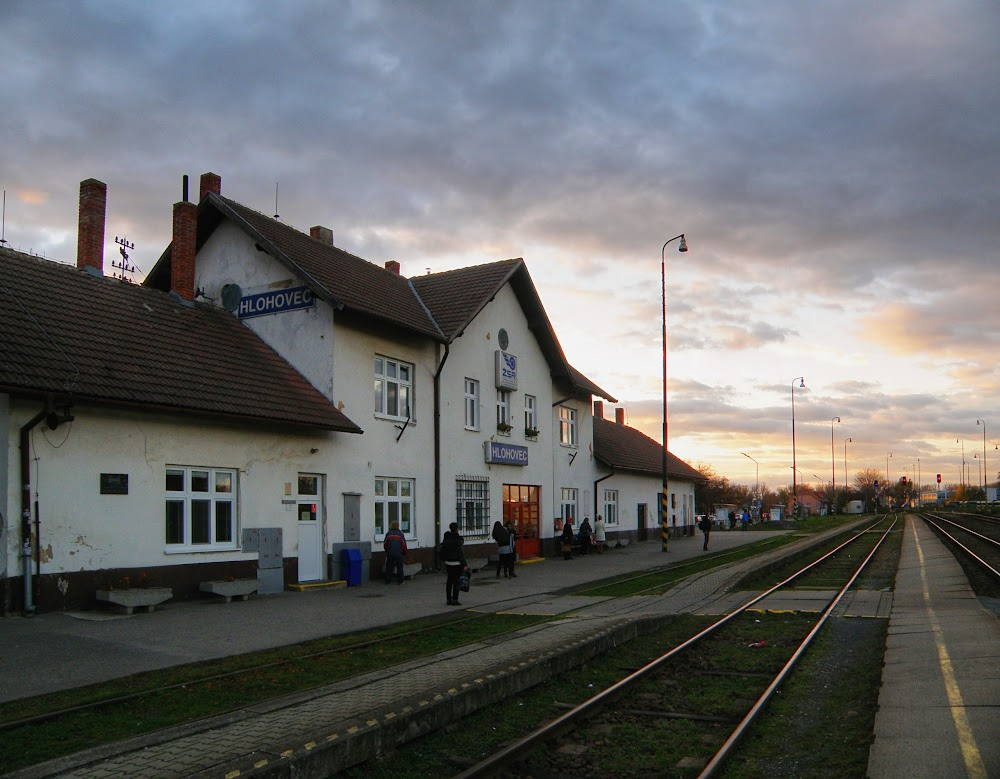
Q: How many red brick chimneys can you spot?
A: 7